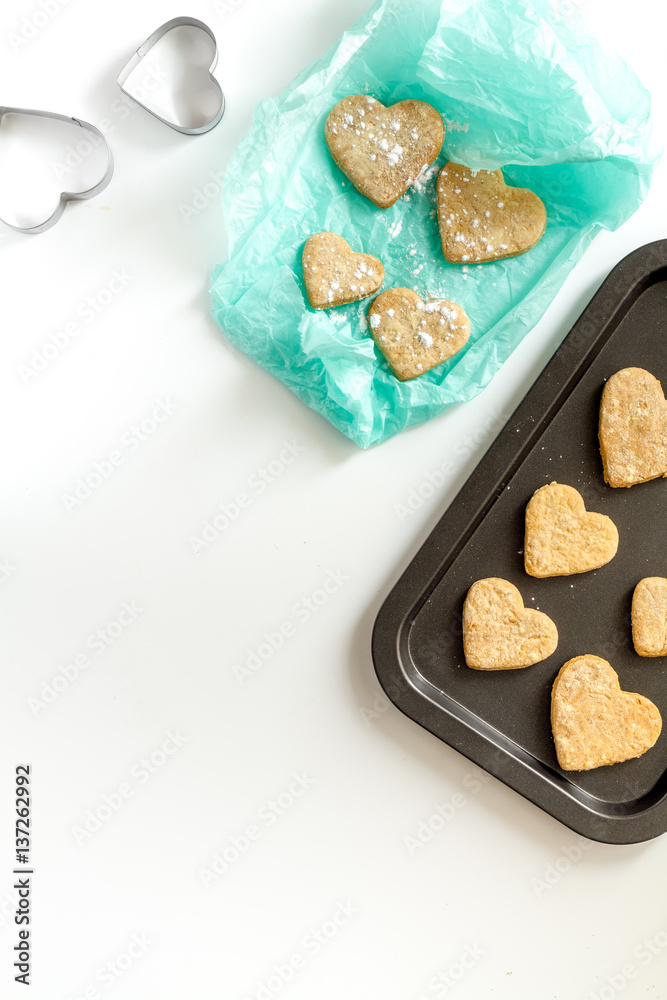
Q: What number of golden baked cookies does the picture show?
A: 9